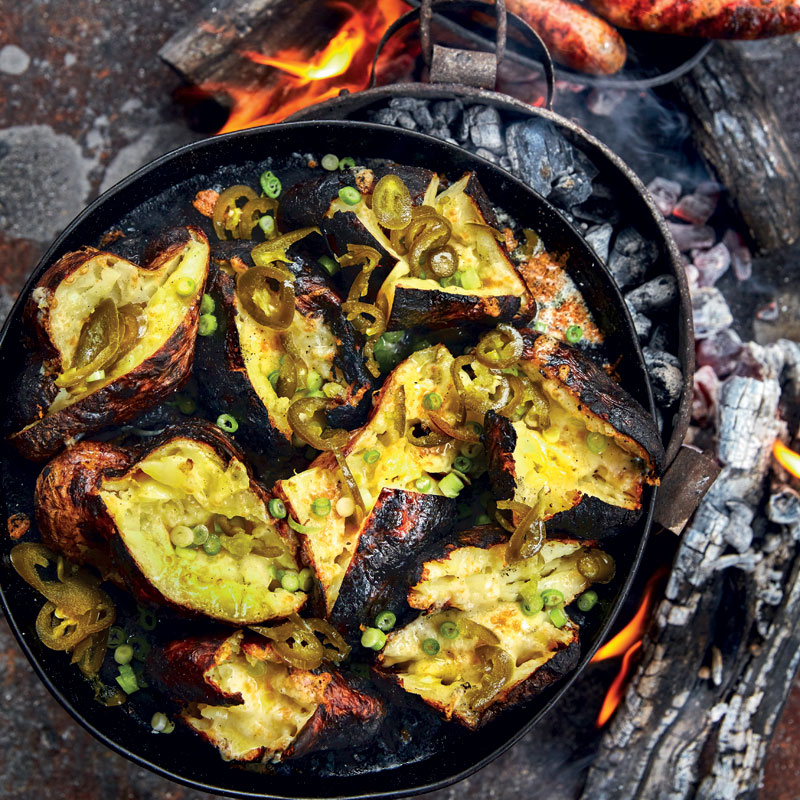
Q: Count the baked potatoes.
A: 8